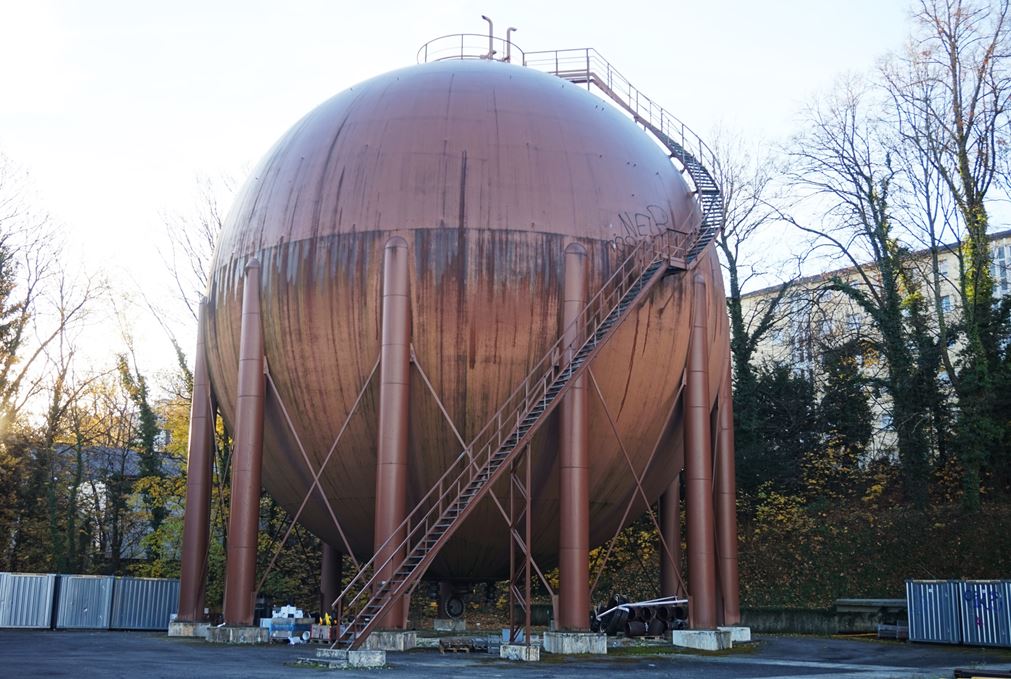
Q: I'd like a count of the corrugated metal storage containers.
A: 5